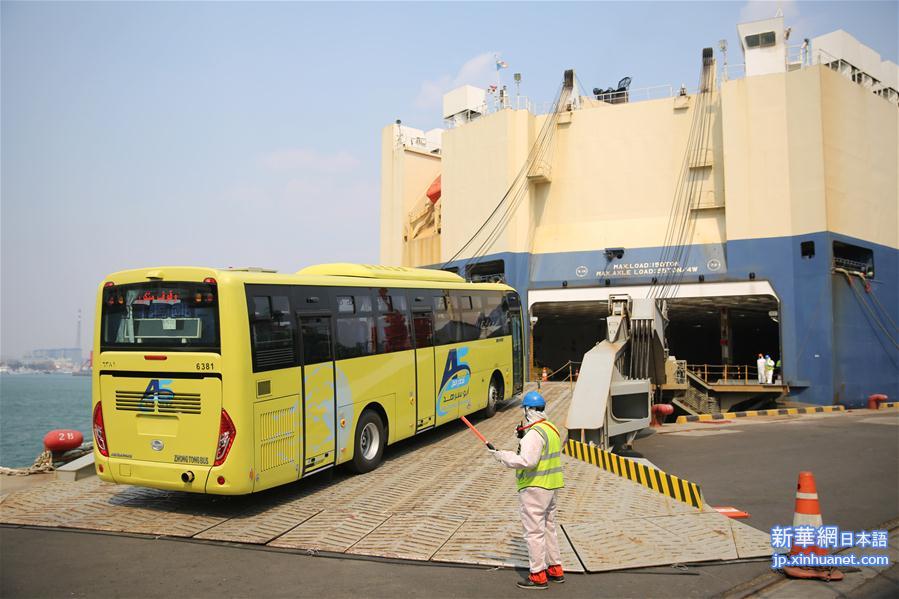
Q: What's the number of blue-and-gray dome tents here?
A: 0